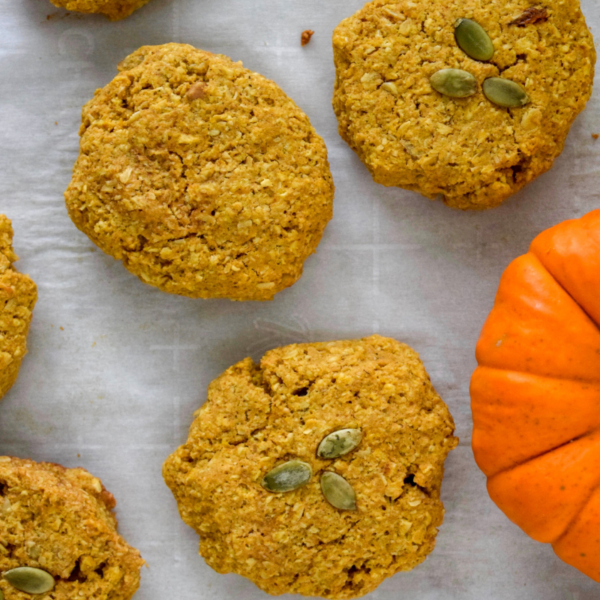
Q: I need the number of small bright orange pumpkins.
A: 1